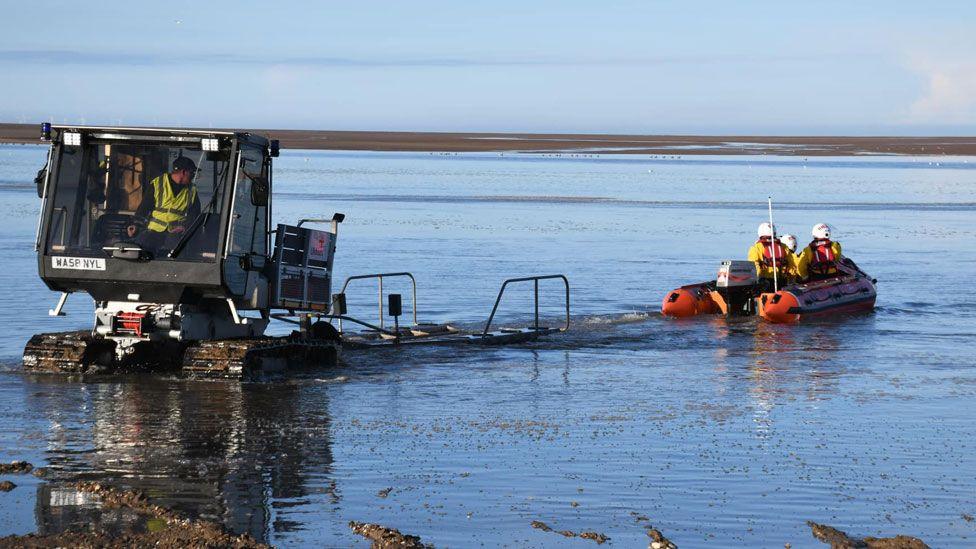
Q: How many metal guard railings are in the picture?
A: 2